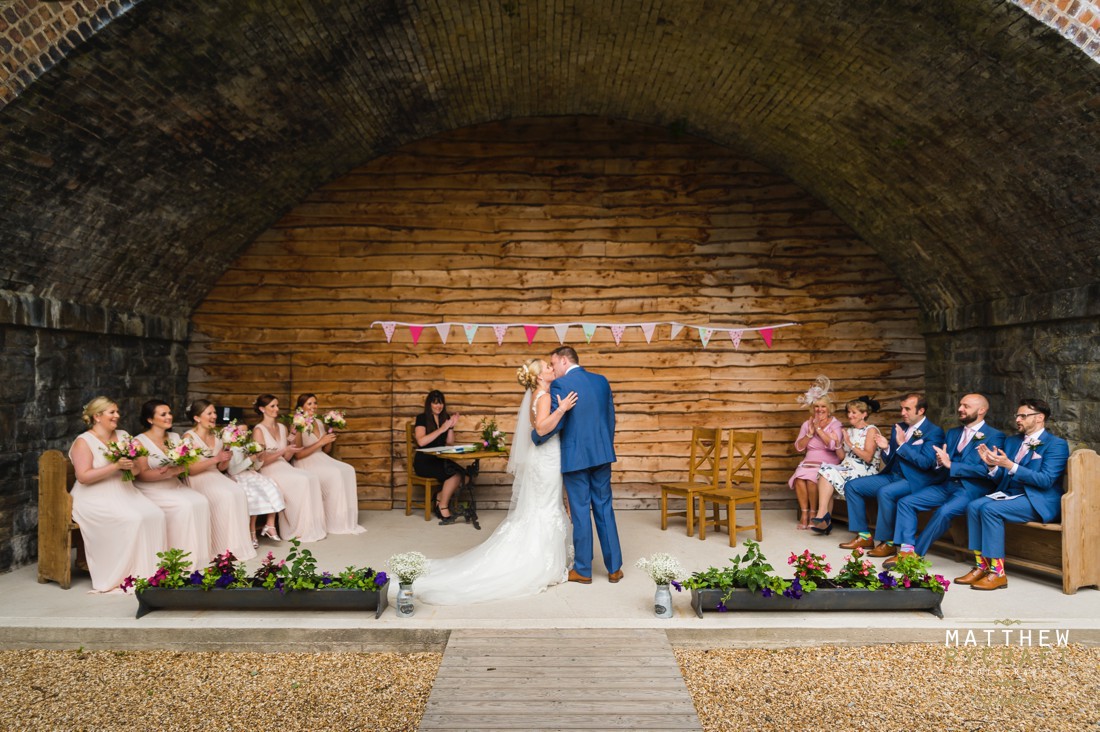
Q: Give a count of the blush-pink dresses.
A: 5